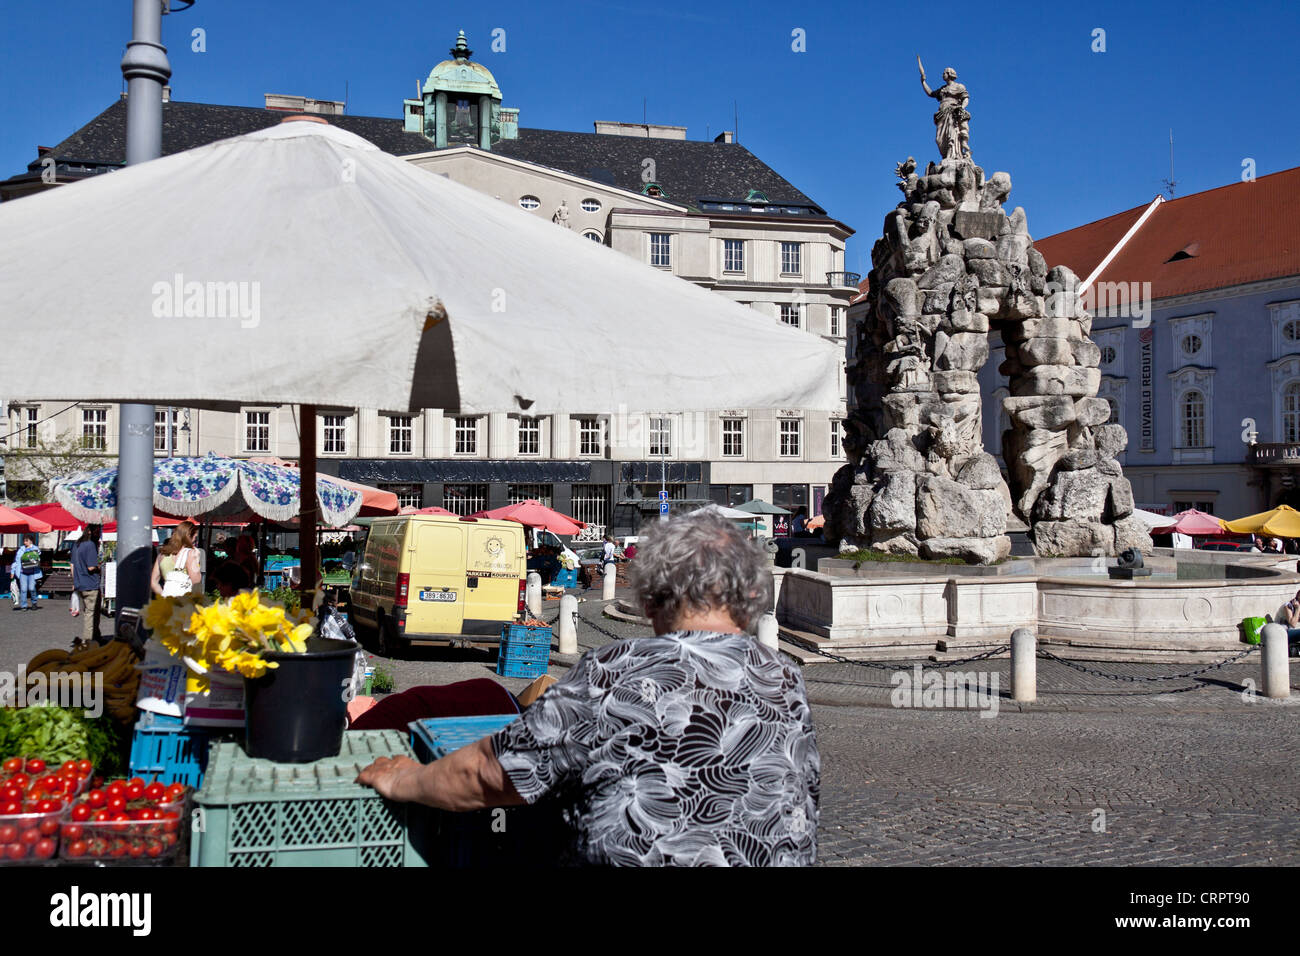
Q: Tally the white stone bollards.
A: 6